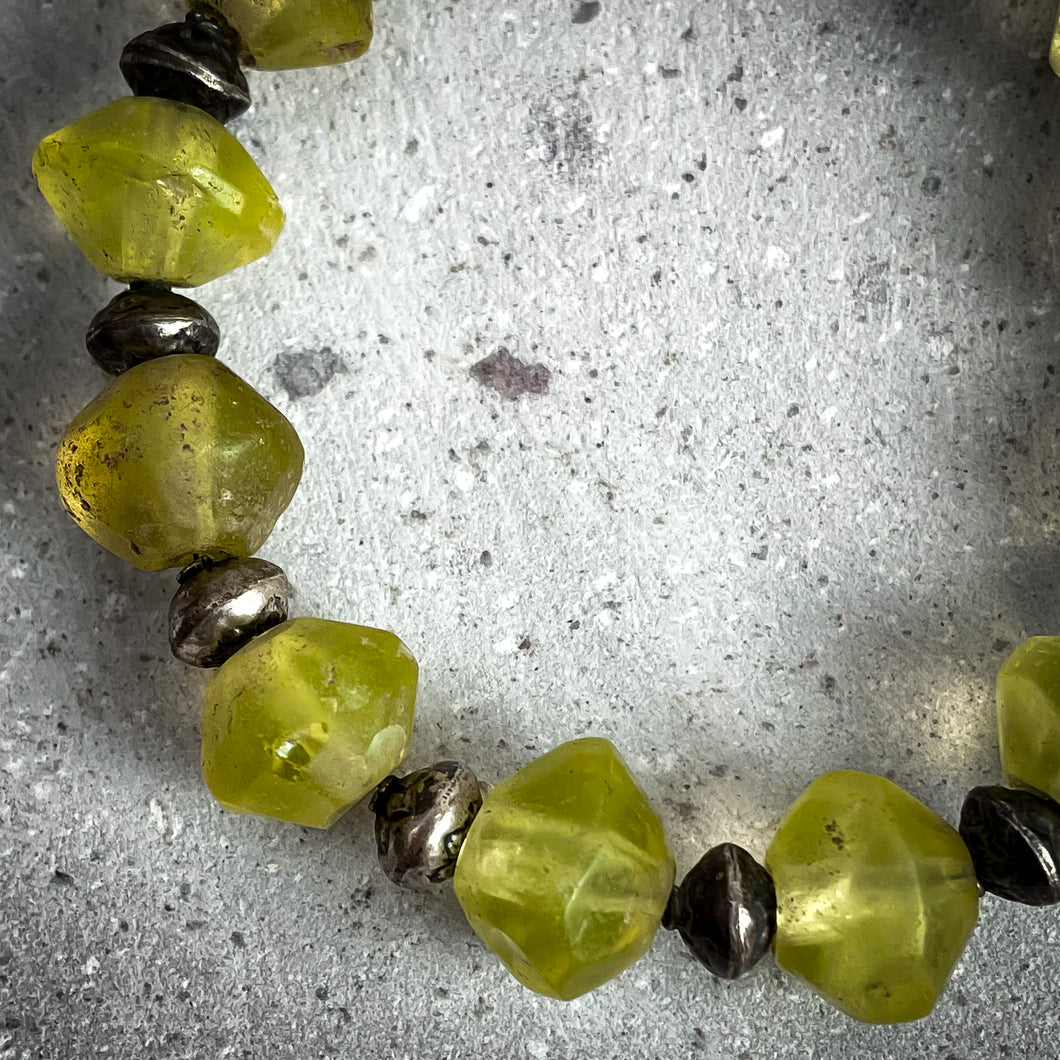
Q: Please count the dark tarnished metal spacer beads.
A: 6